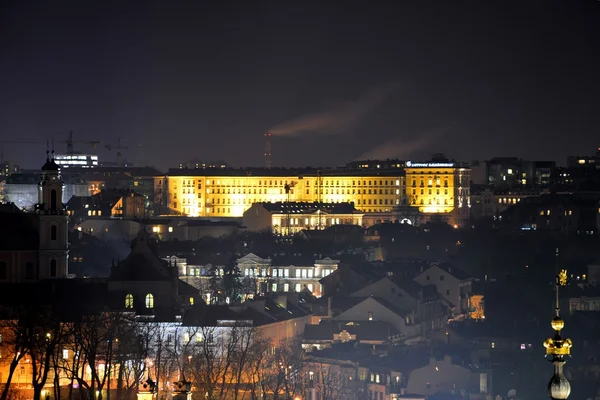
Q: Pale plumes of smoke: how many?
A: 2